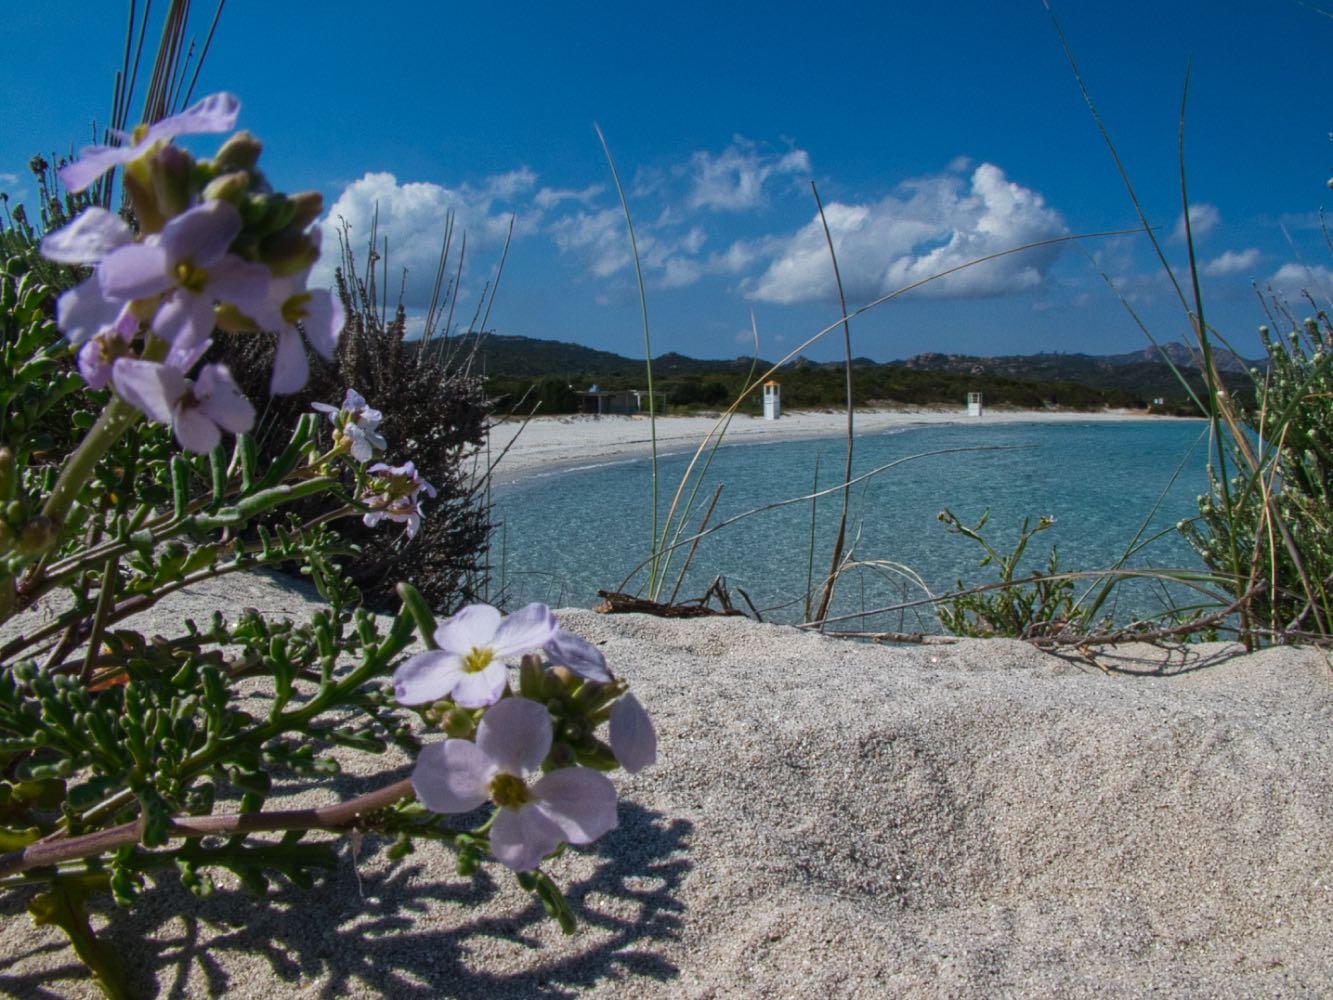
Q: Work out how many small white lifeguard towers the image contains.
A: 2